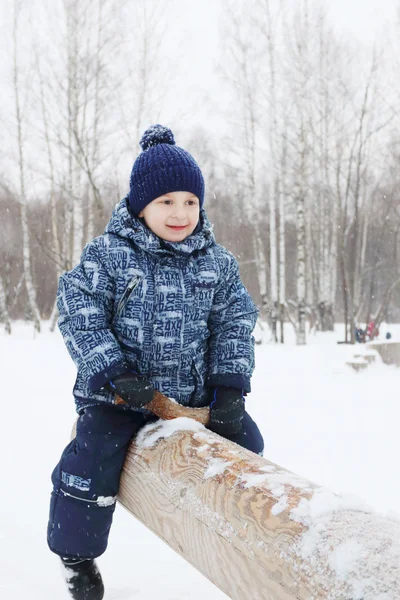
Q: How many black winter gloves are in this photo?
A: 2